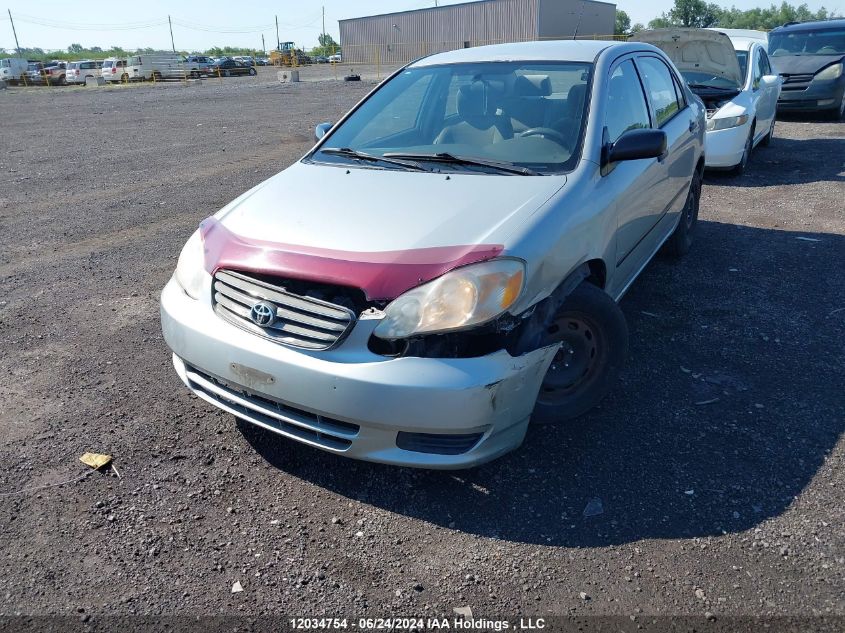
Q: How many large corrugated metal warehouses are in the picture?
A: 1